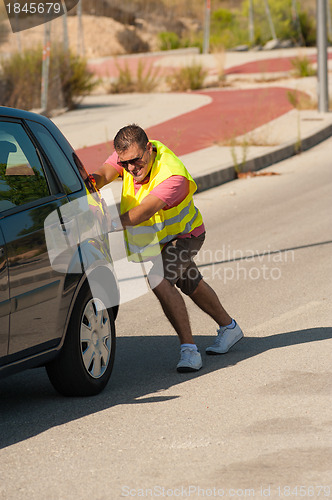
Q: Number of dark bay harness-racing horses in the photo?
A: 0